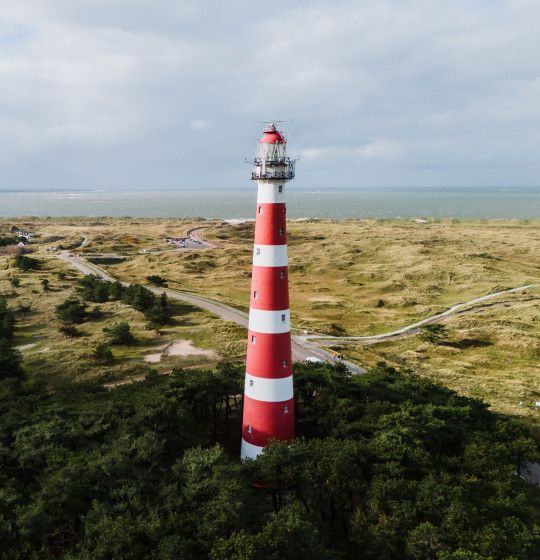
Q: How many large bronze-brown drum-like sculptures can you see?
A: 0